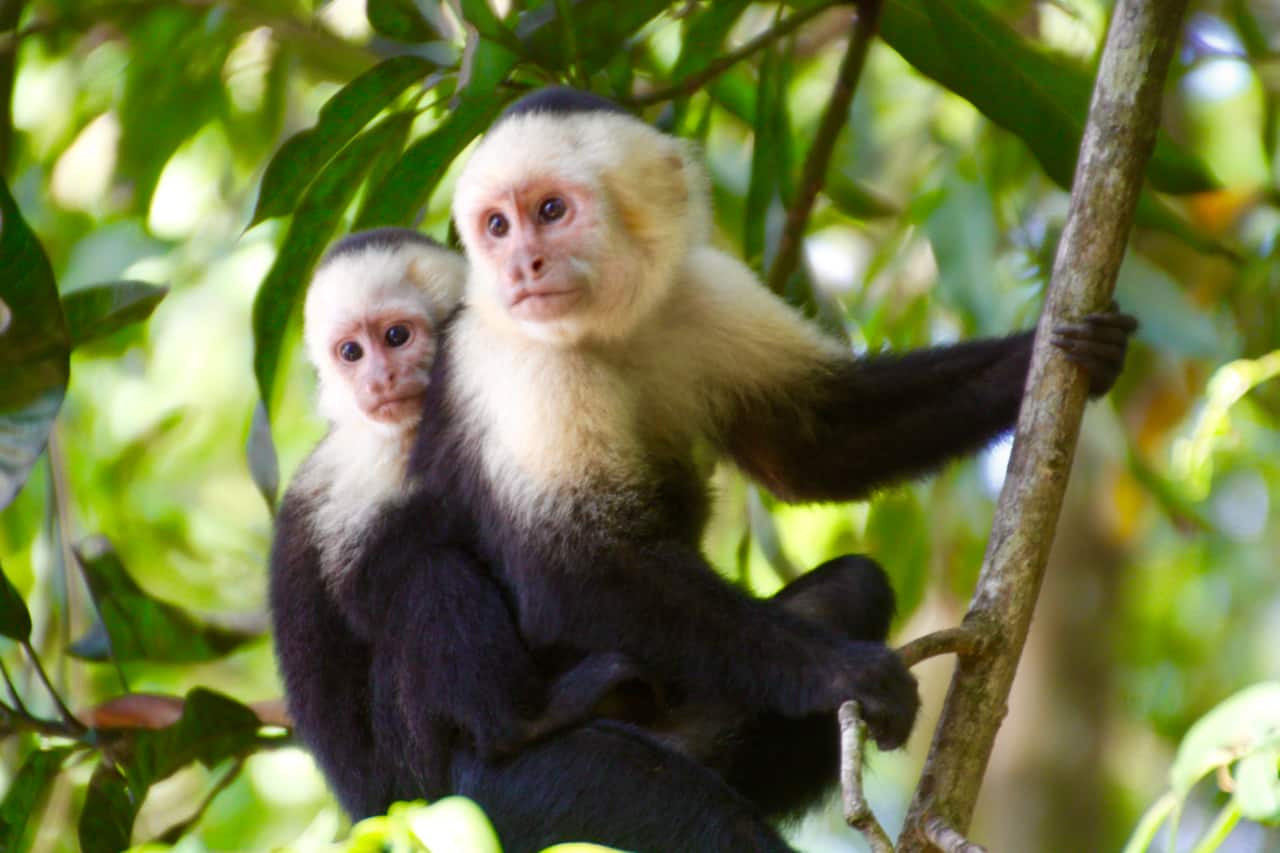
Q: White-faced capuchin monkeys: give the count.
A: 2